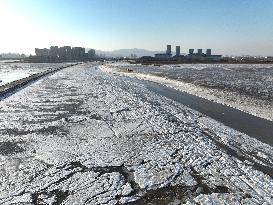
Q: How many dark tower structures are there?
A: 5